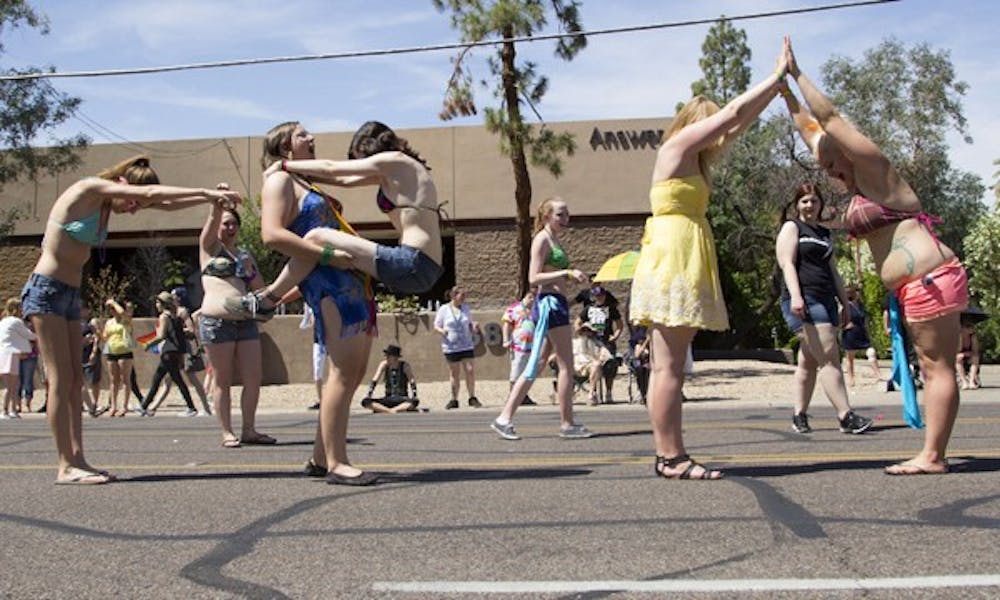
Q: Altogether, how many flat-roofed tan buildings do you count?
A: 1